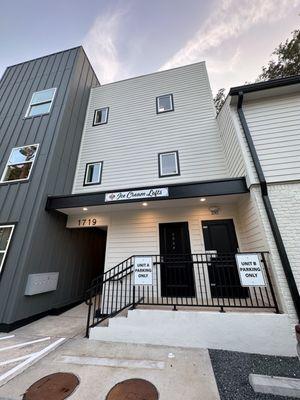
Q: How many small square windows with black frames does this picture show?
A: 4